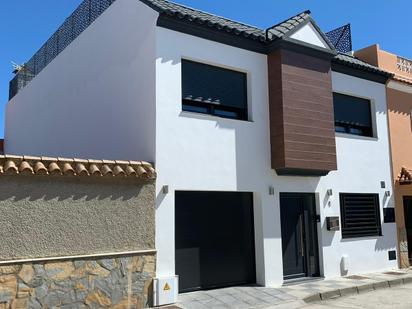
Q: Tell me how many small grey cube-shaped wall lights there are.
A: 4